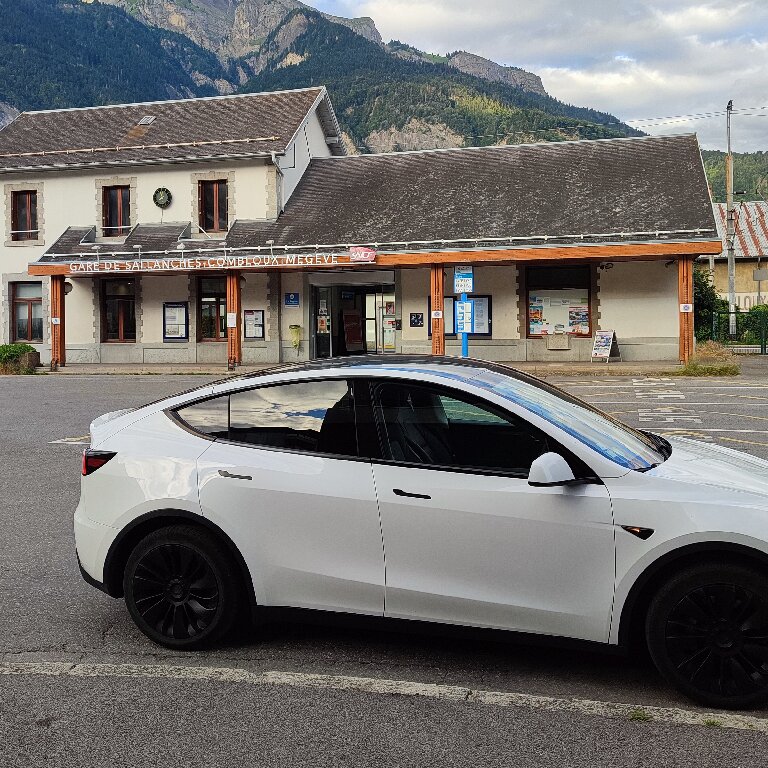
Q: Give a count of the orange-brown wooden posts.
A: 4